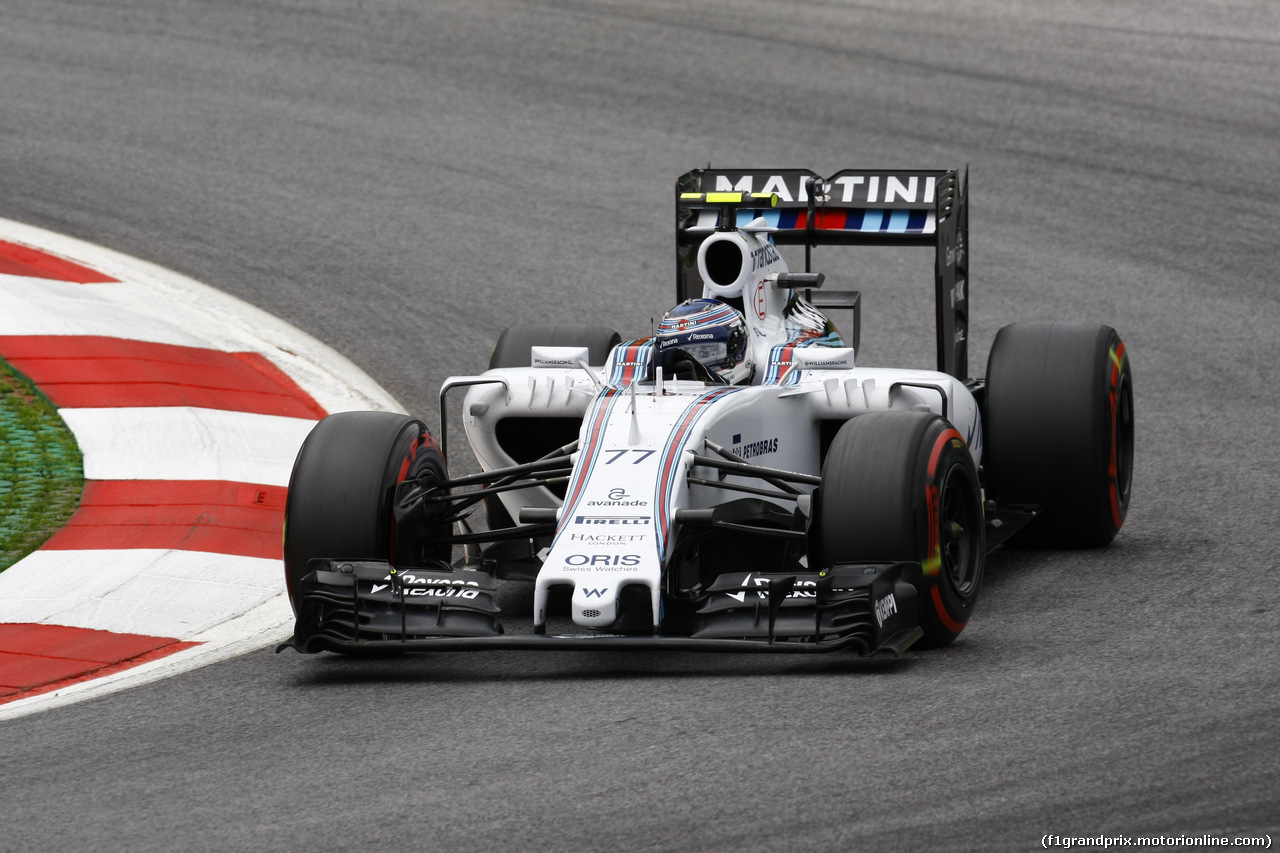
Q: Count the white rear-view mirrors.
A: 2